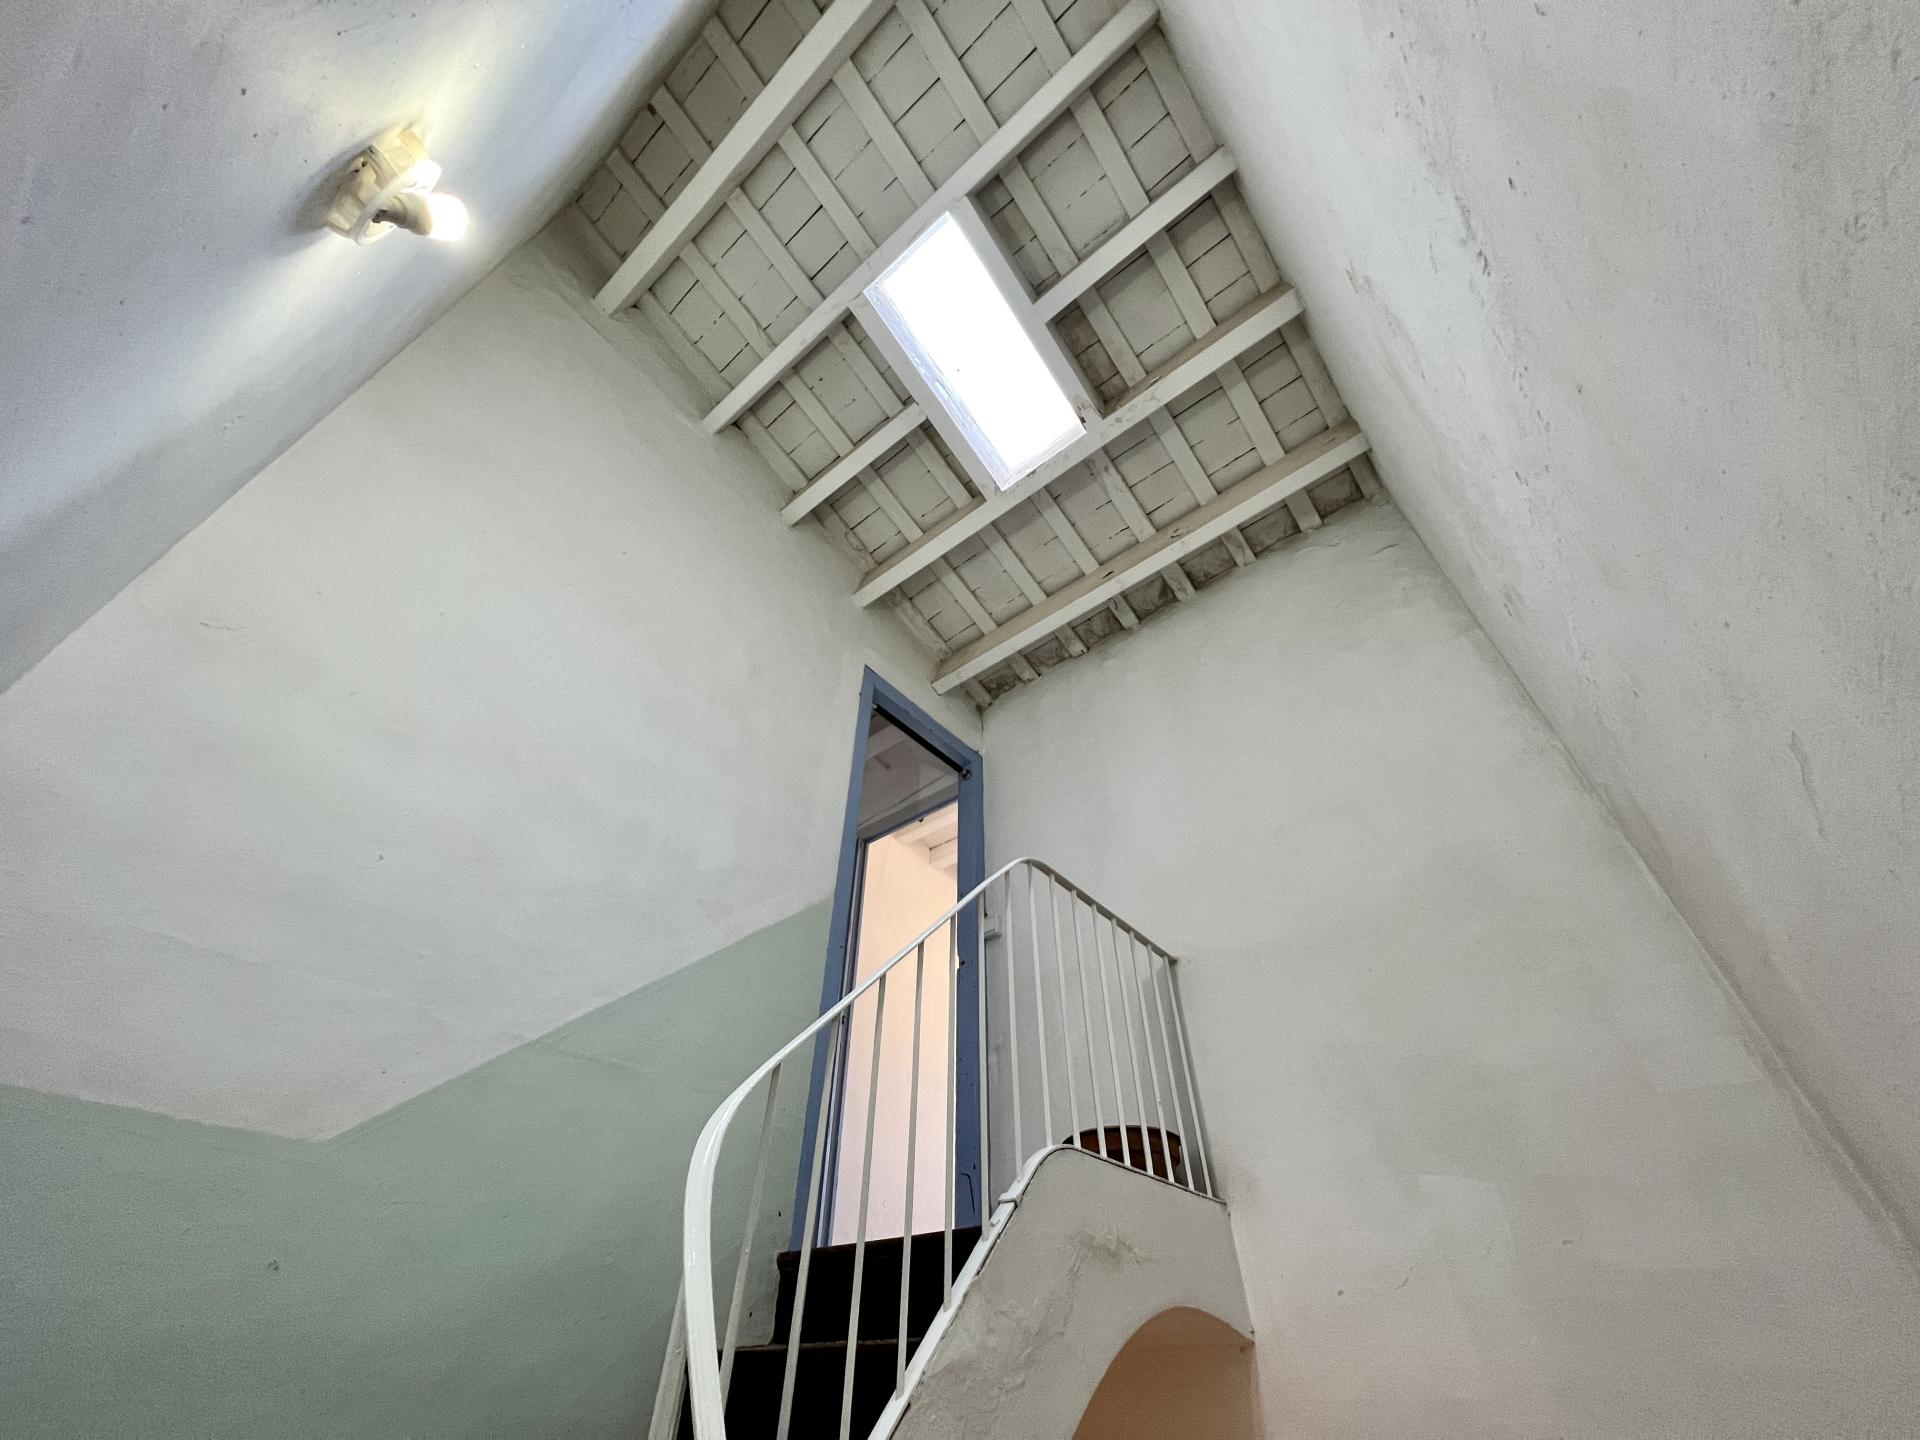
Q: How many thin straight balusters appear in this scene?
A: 15